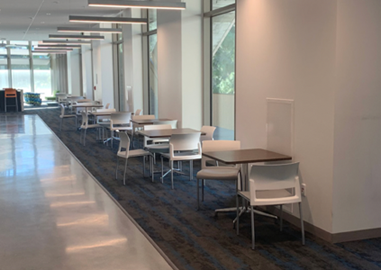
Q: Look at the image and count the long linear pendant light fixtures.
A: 8